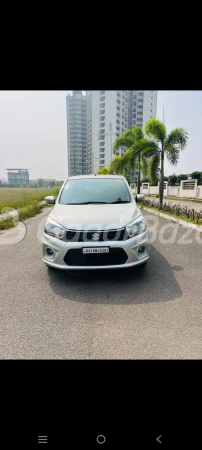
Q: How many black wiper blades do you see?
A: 2